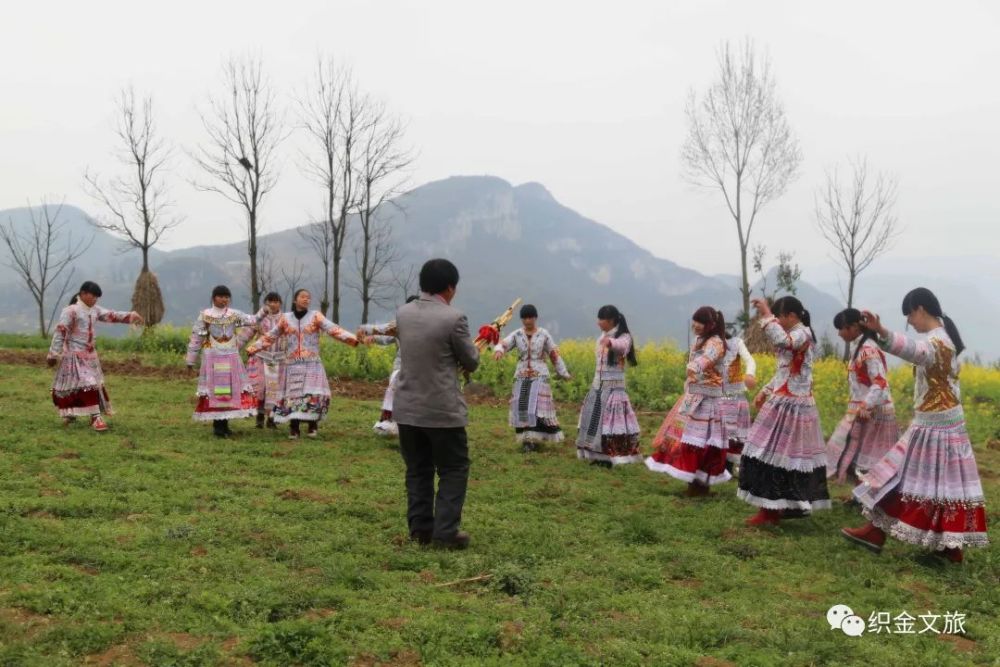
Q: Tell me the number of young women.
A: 12